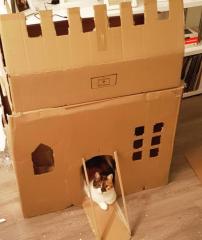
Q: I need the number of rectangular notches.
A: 6